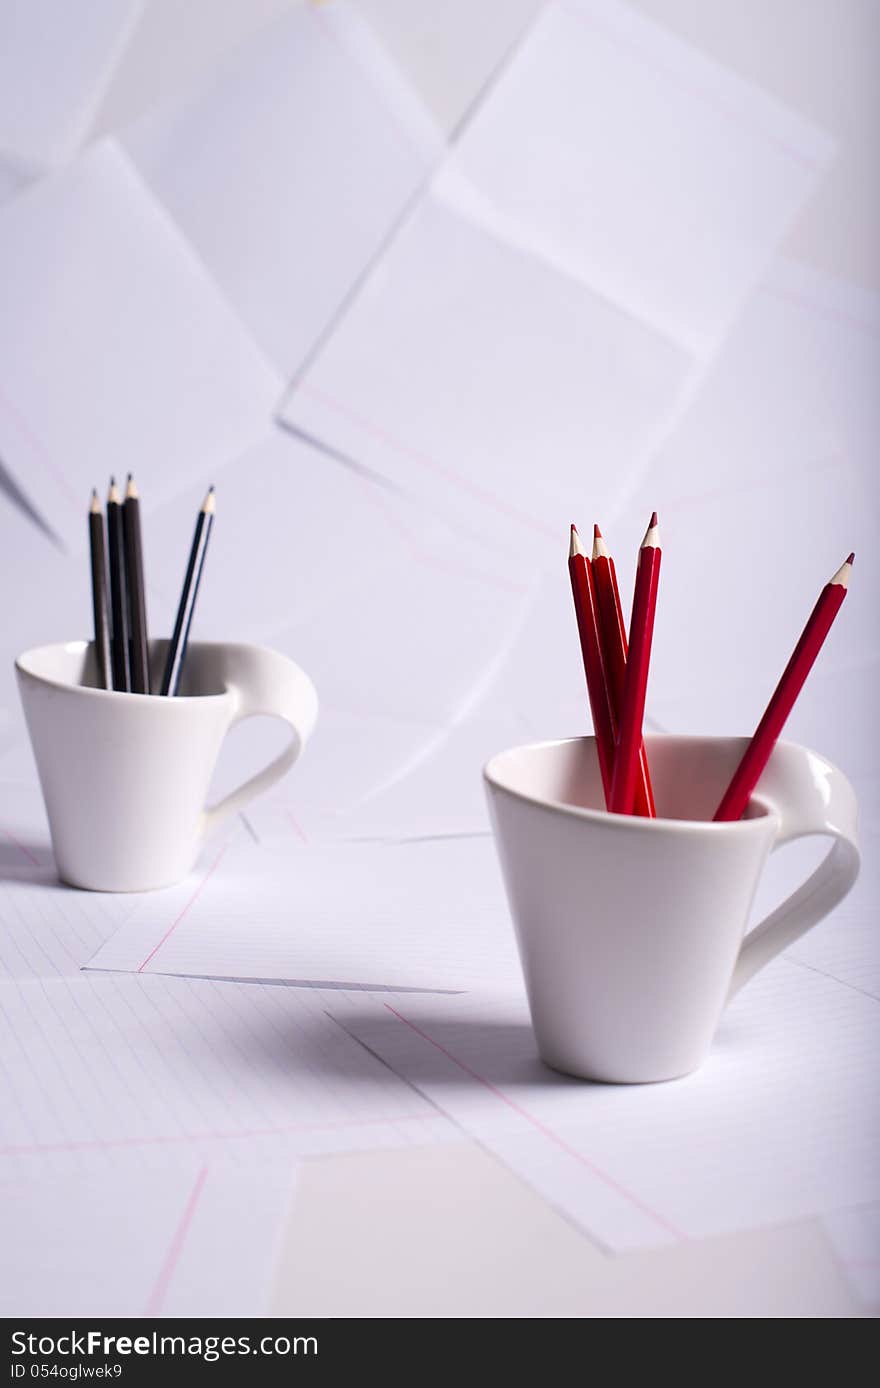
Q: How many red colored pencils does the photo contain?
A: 4